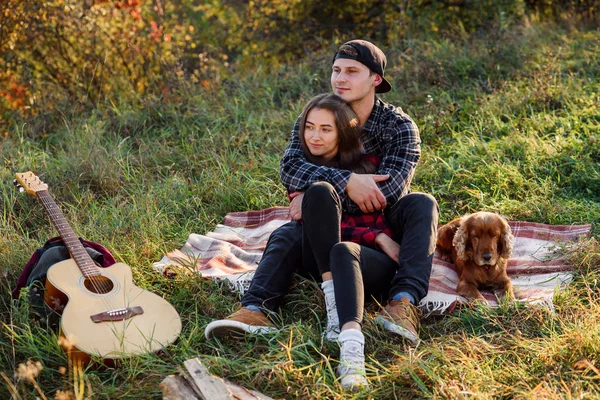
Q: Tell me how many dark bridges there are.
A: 1